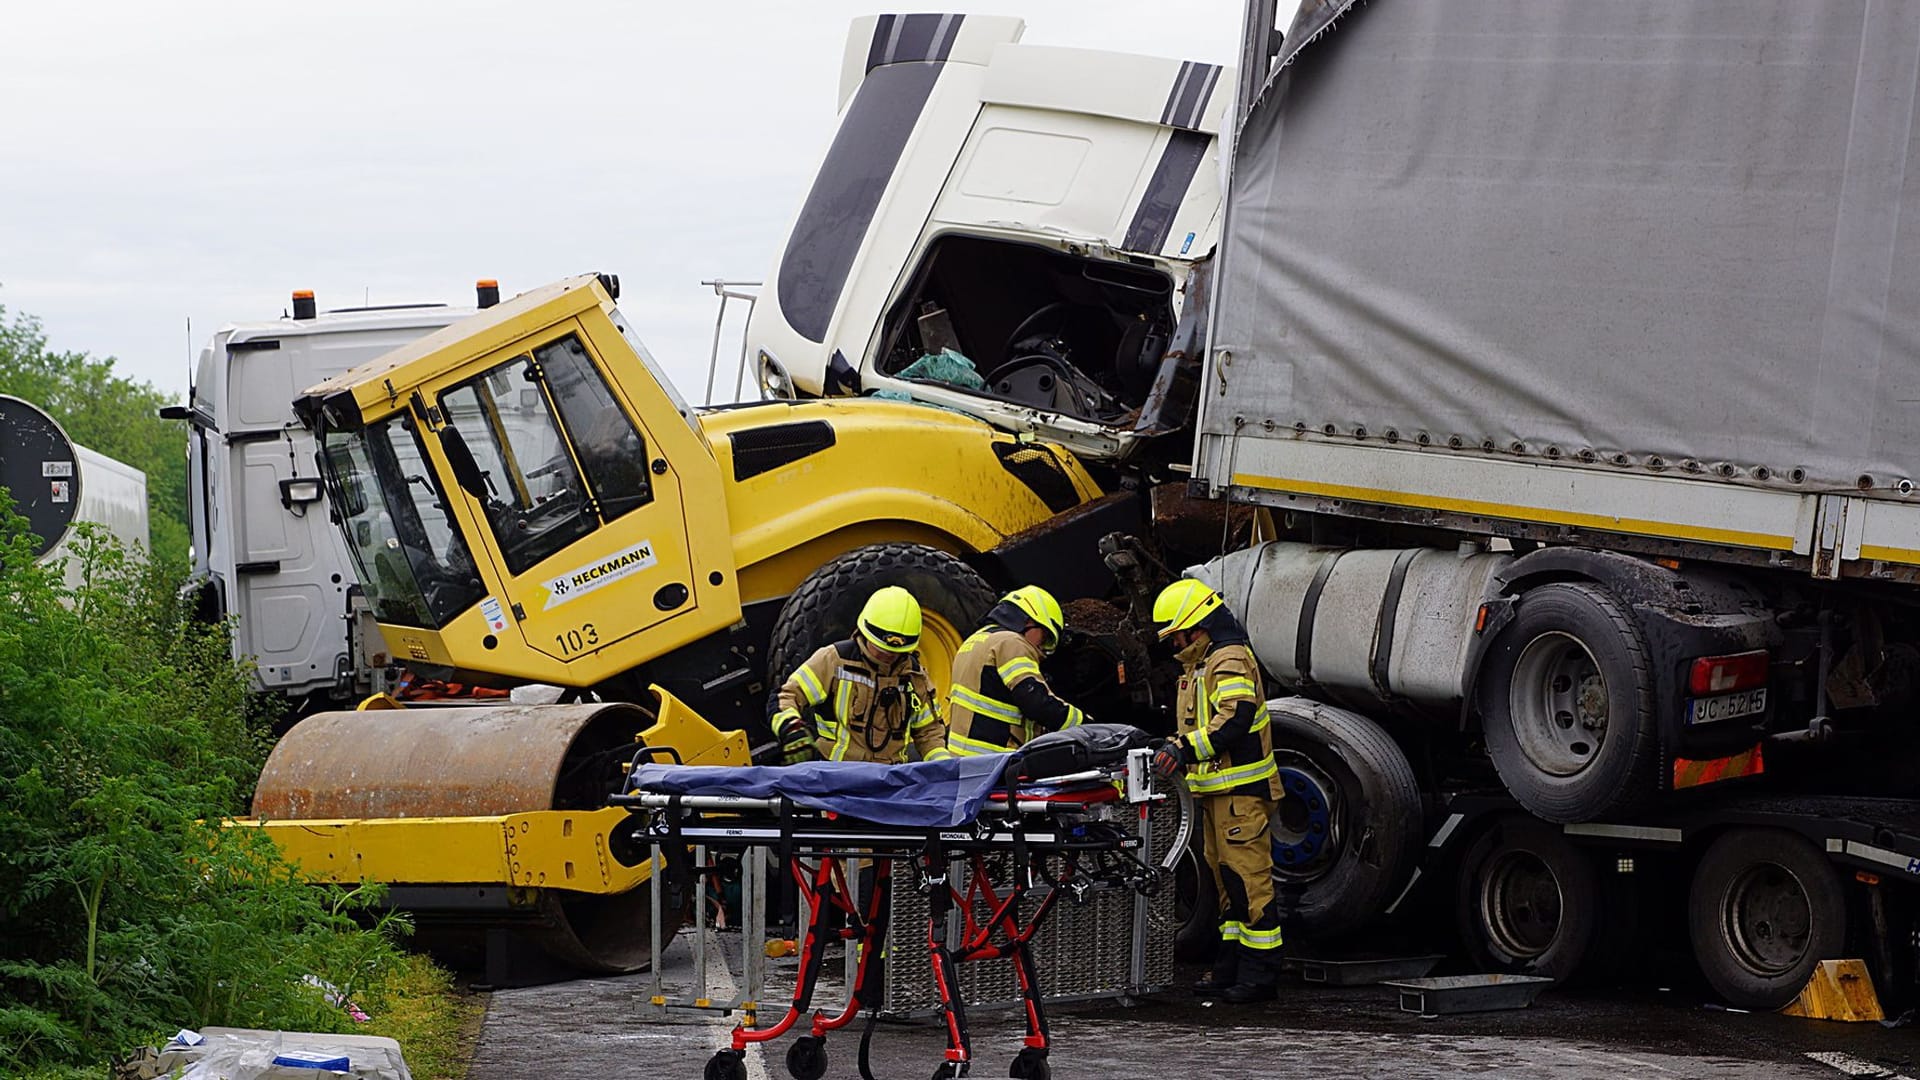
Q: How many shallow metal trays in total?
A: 2